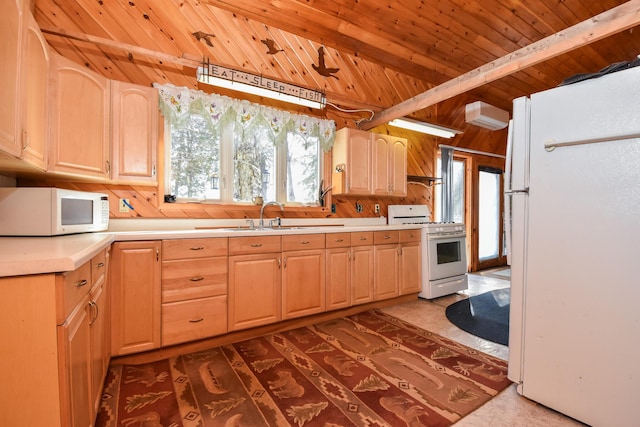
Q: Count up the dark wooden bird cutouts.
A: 3